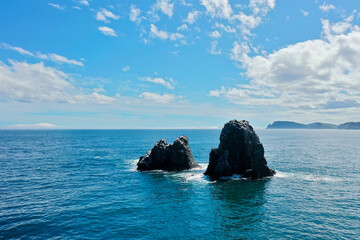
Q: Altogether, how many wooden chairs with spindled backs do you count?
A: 0